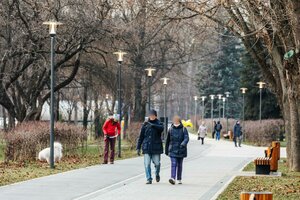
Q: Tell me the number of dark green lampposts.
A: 12